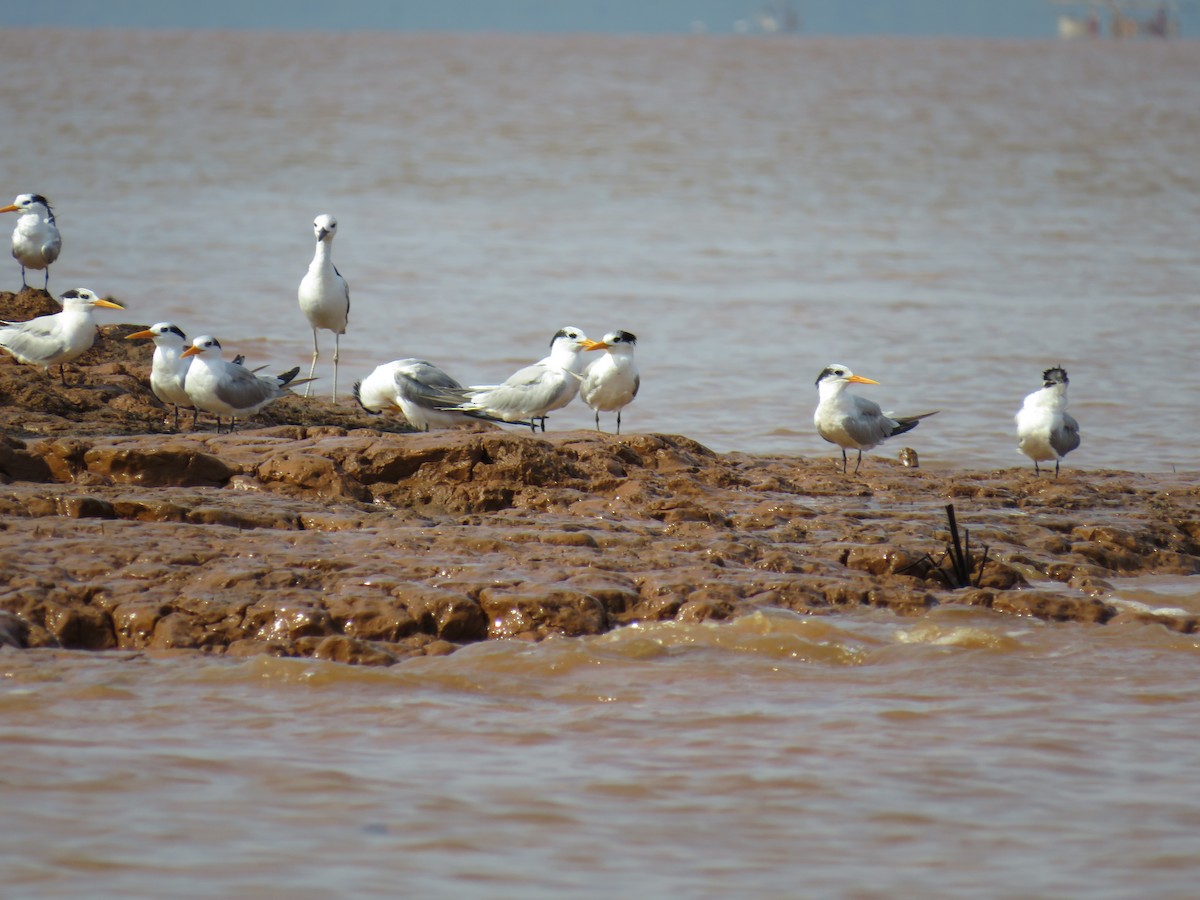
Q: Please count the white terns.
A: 9